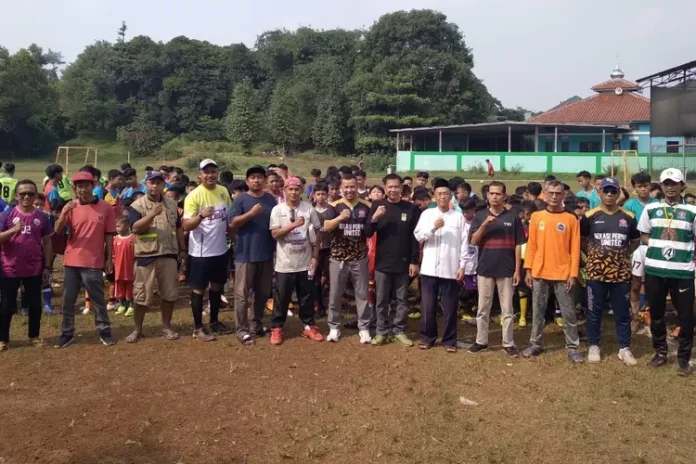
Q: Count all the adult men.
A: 13